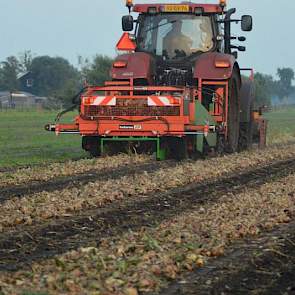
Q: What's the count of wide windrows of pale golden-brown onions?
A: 3